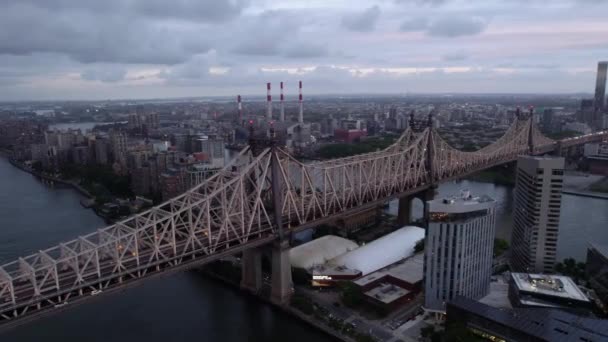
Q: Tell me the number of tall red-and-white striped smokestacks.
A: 4